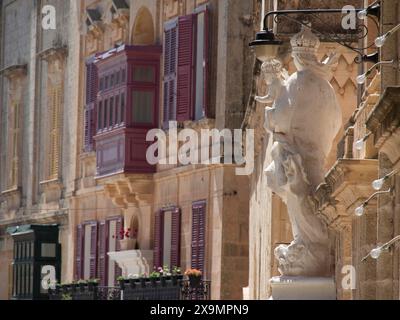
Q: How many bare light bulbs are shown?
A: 7